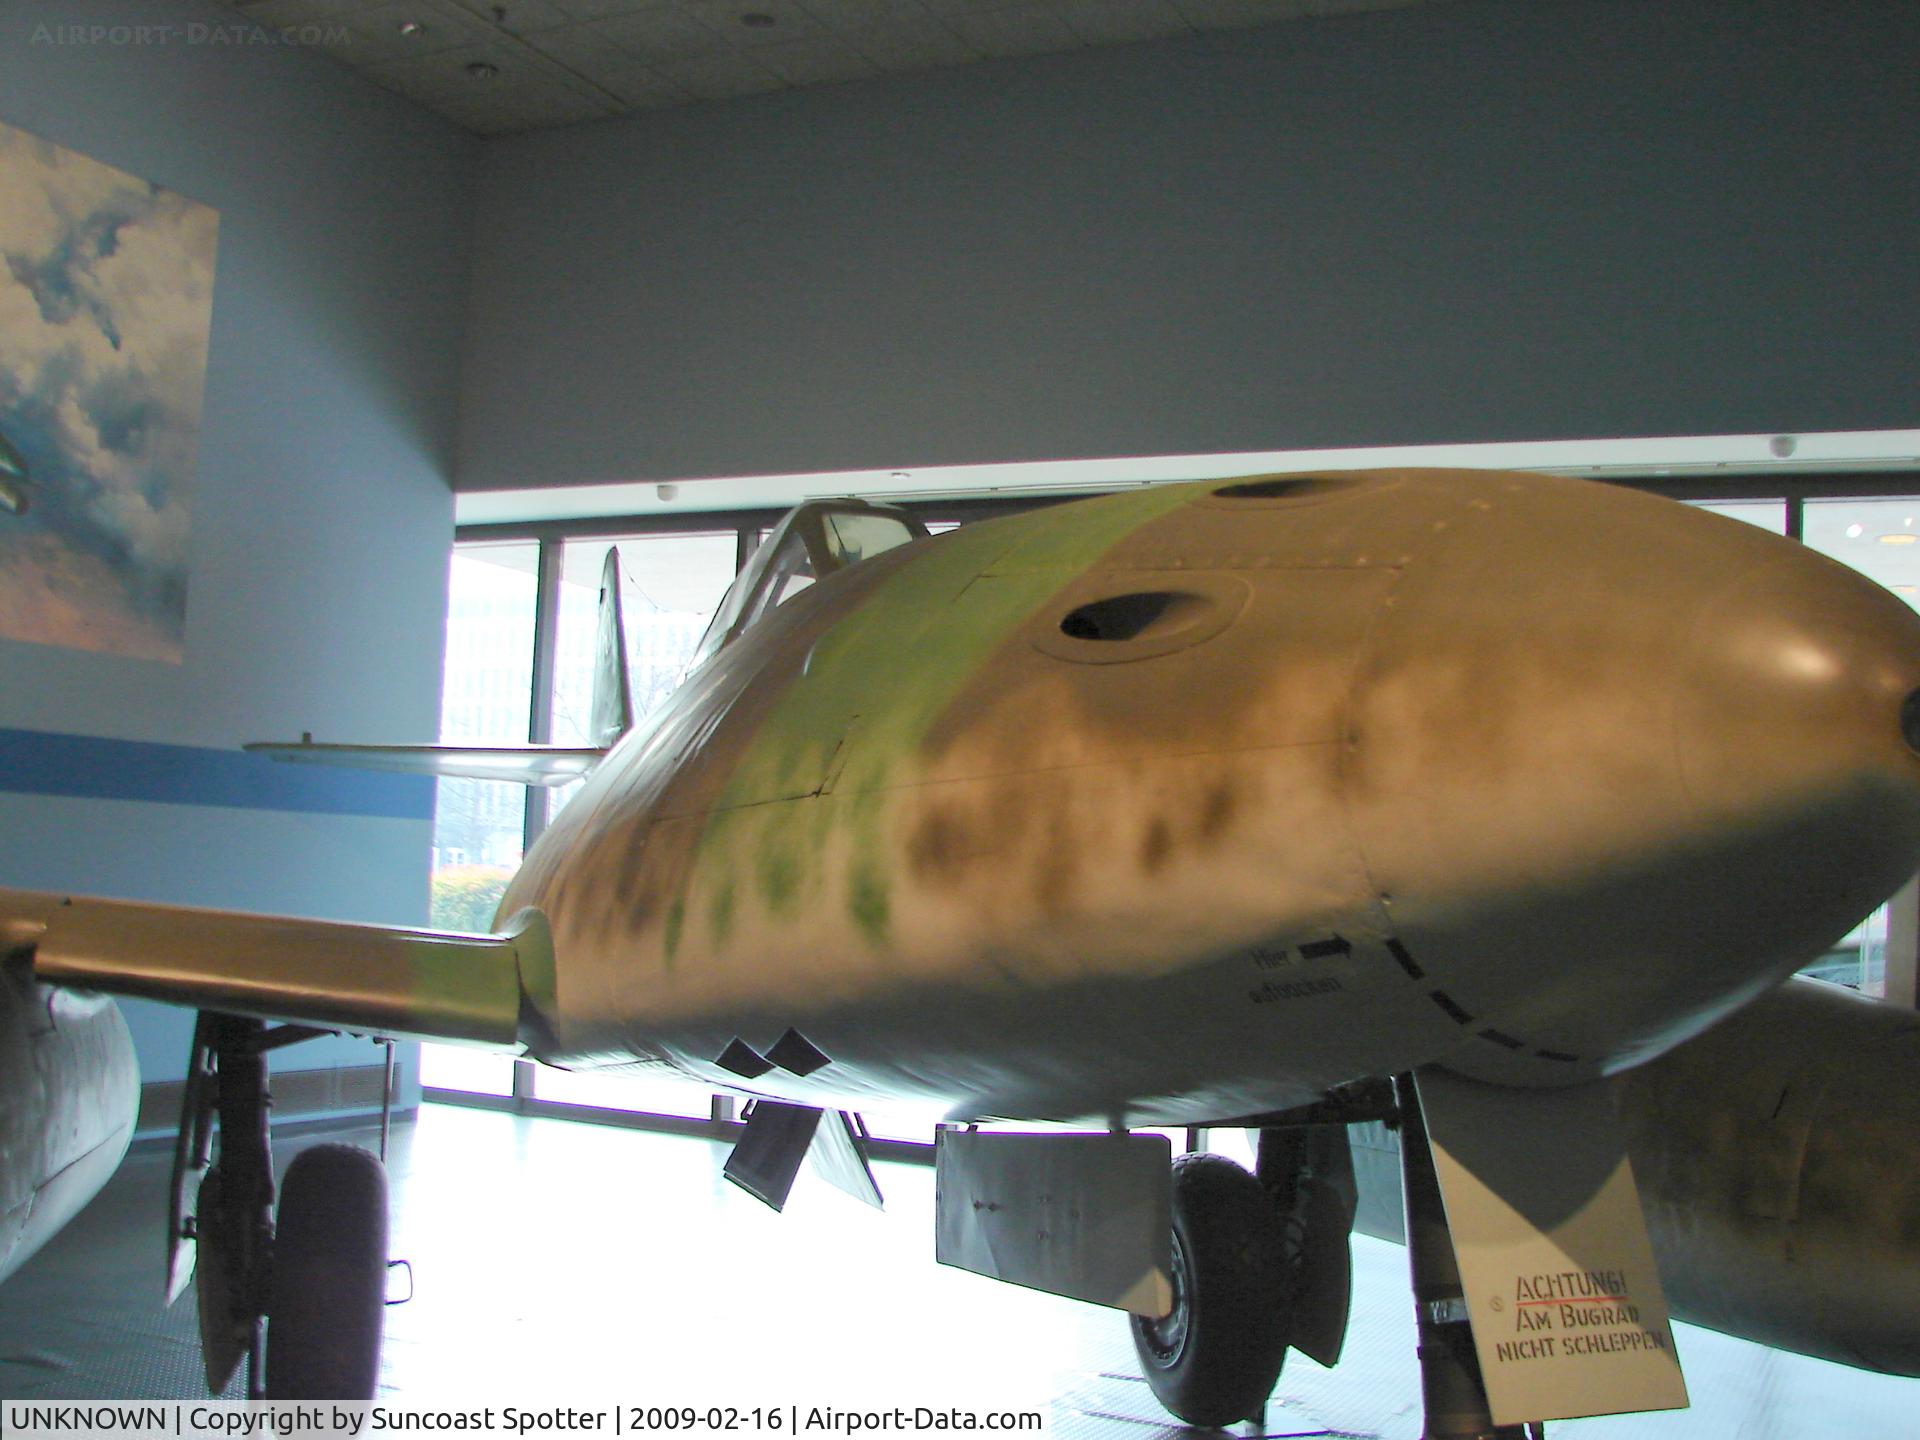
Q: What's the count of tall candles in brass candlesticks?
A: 0